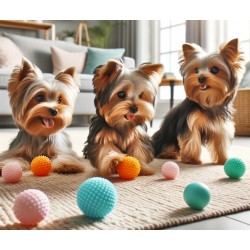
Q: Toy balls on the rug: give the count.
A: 8